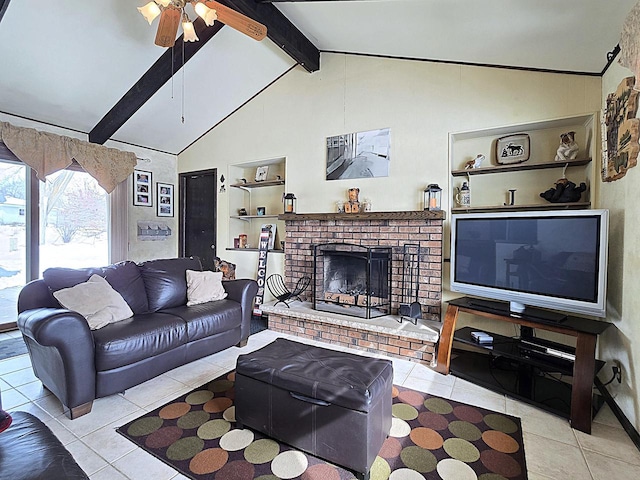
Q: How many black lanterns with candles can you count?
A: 2